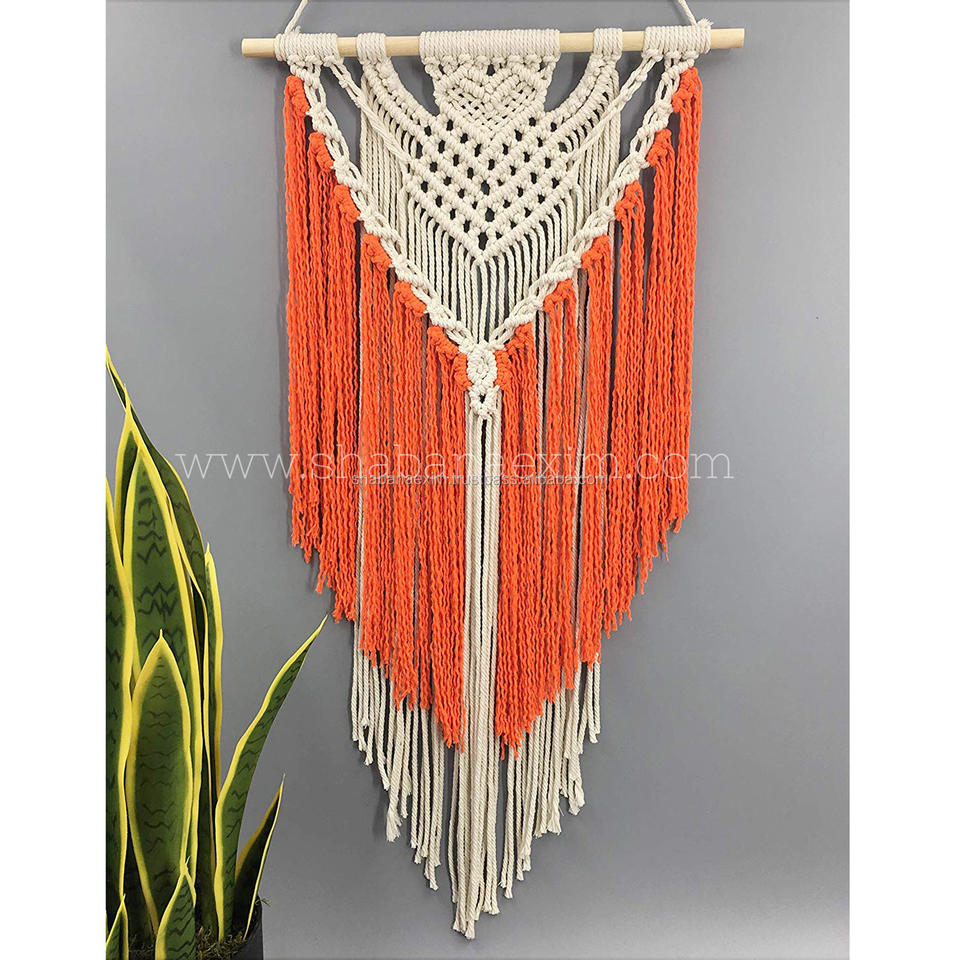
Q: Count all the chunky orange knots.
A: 14